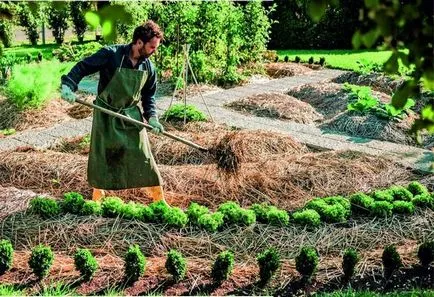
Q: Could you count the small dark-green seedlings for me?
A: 11